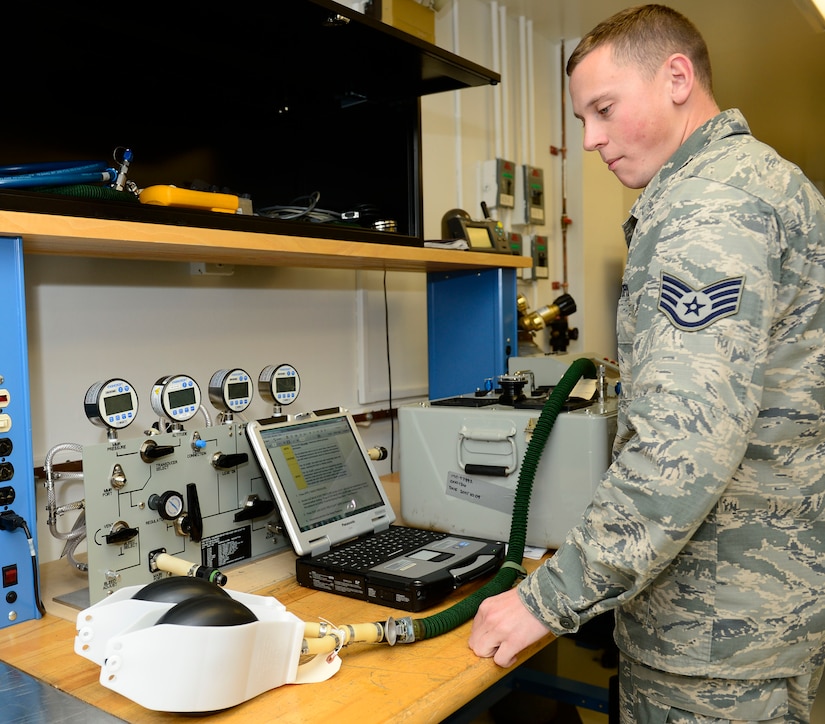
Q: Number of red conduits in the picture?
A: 1